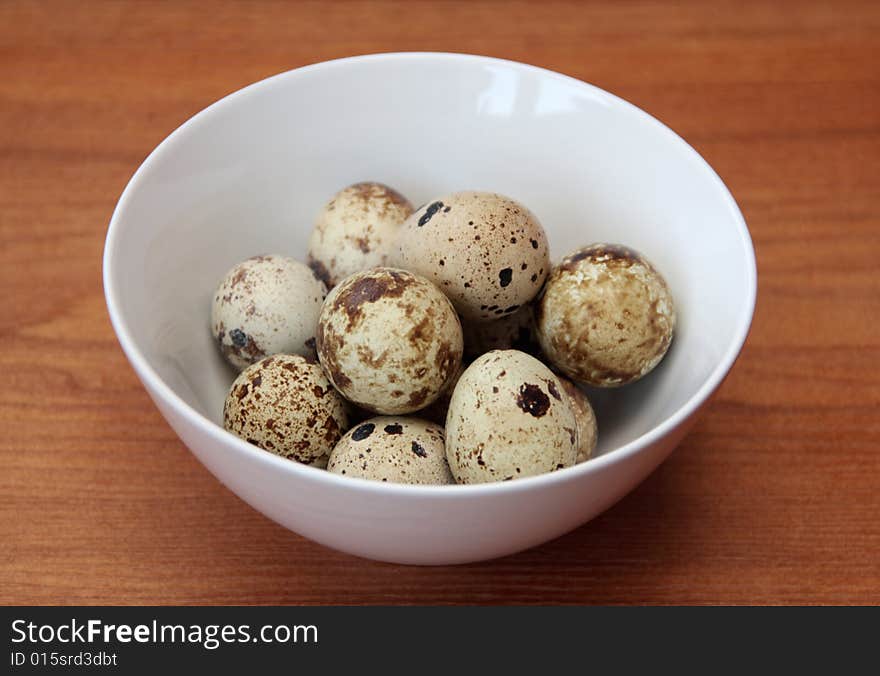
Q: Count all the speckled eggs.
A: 10